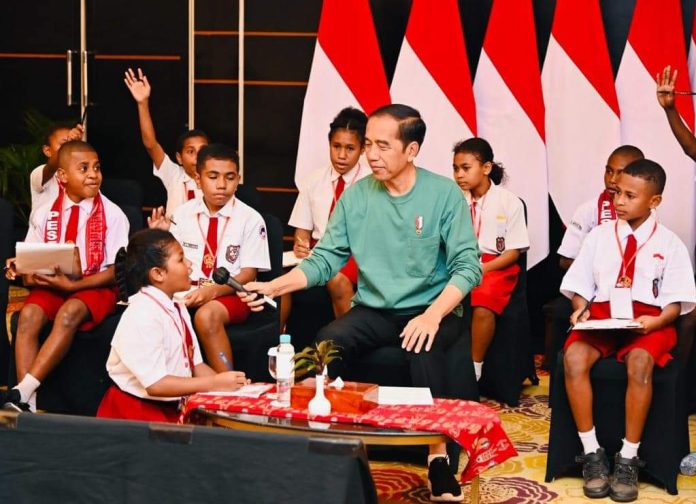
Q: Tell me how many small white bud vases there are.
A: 1